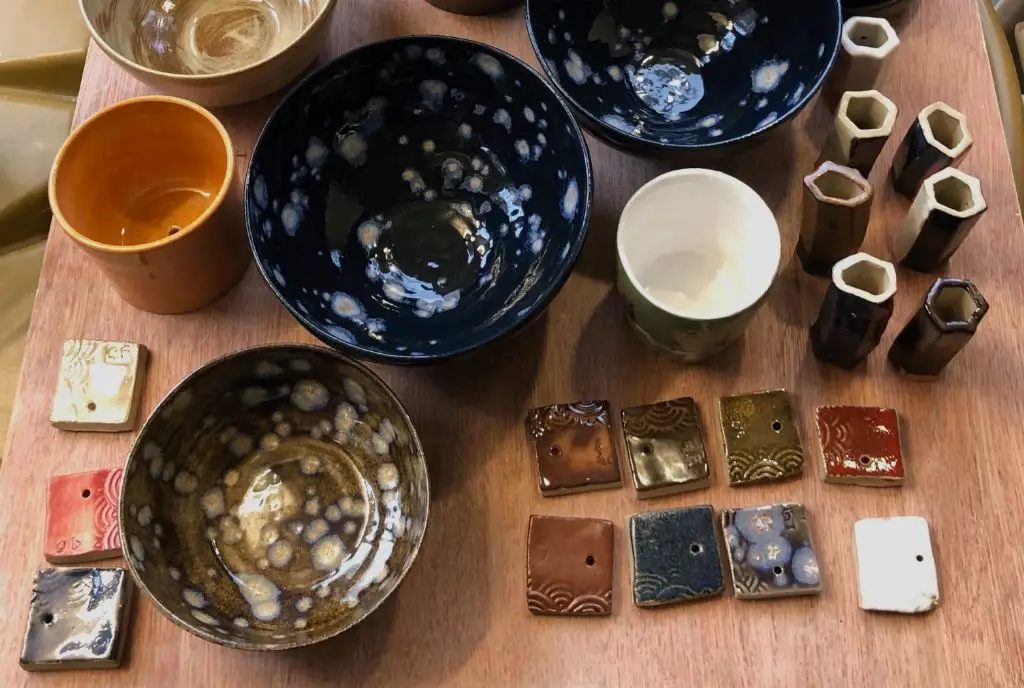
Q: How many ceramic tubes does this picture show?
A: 7